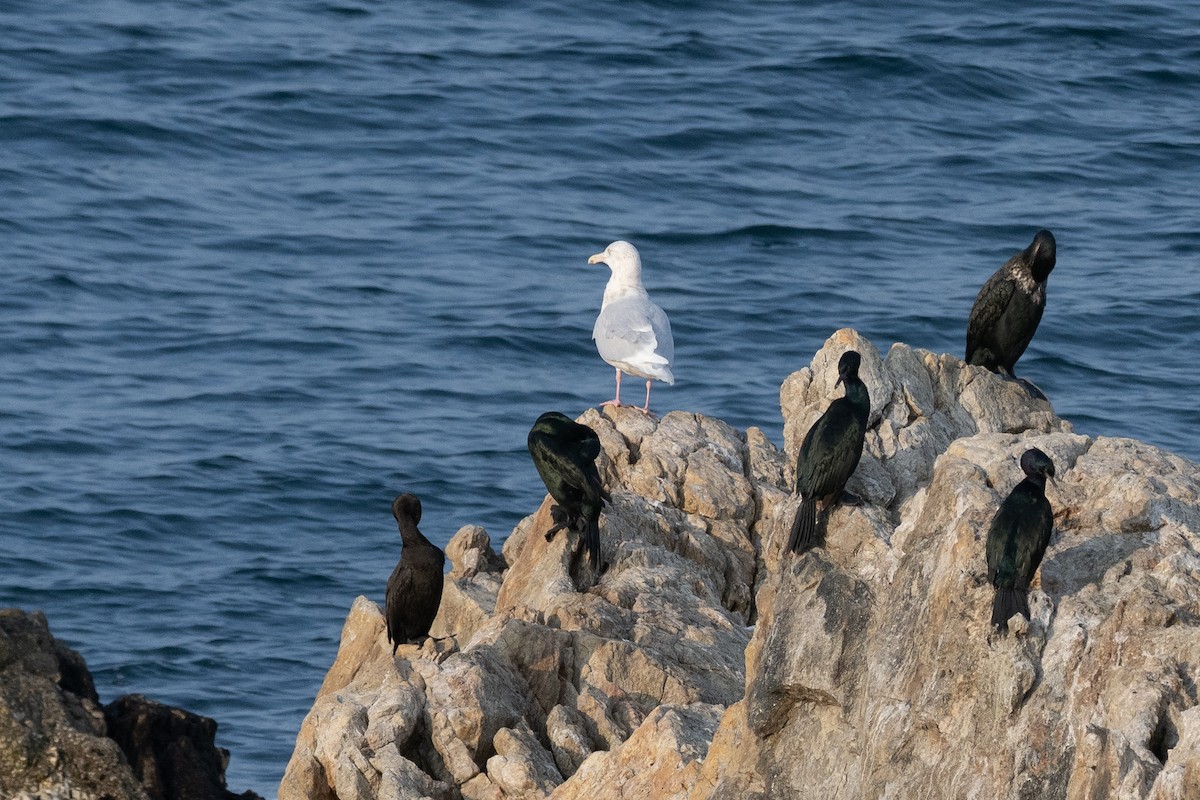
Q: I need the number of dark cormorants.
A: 5